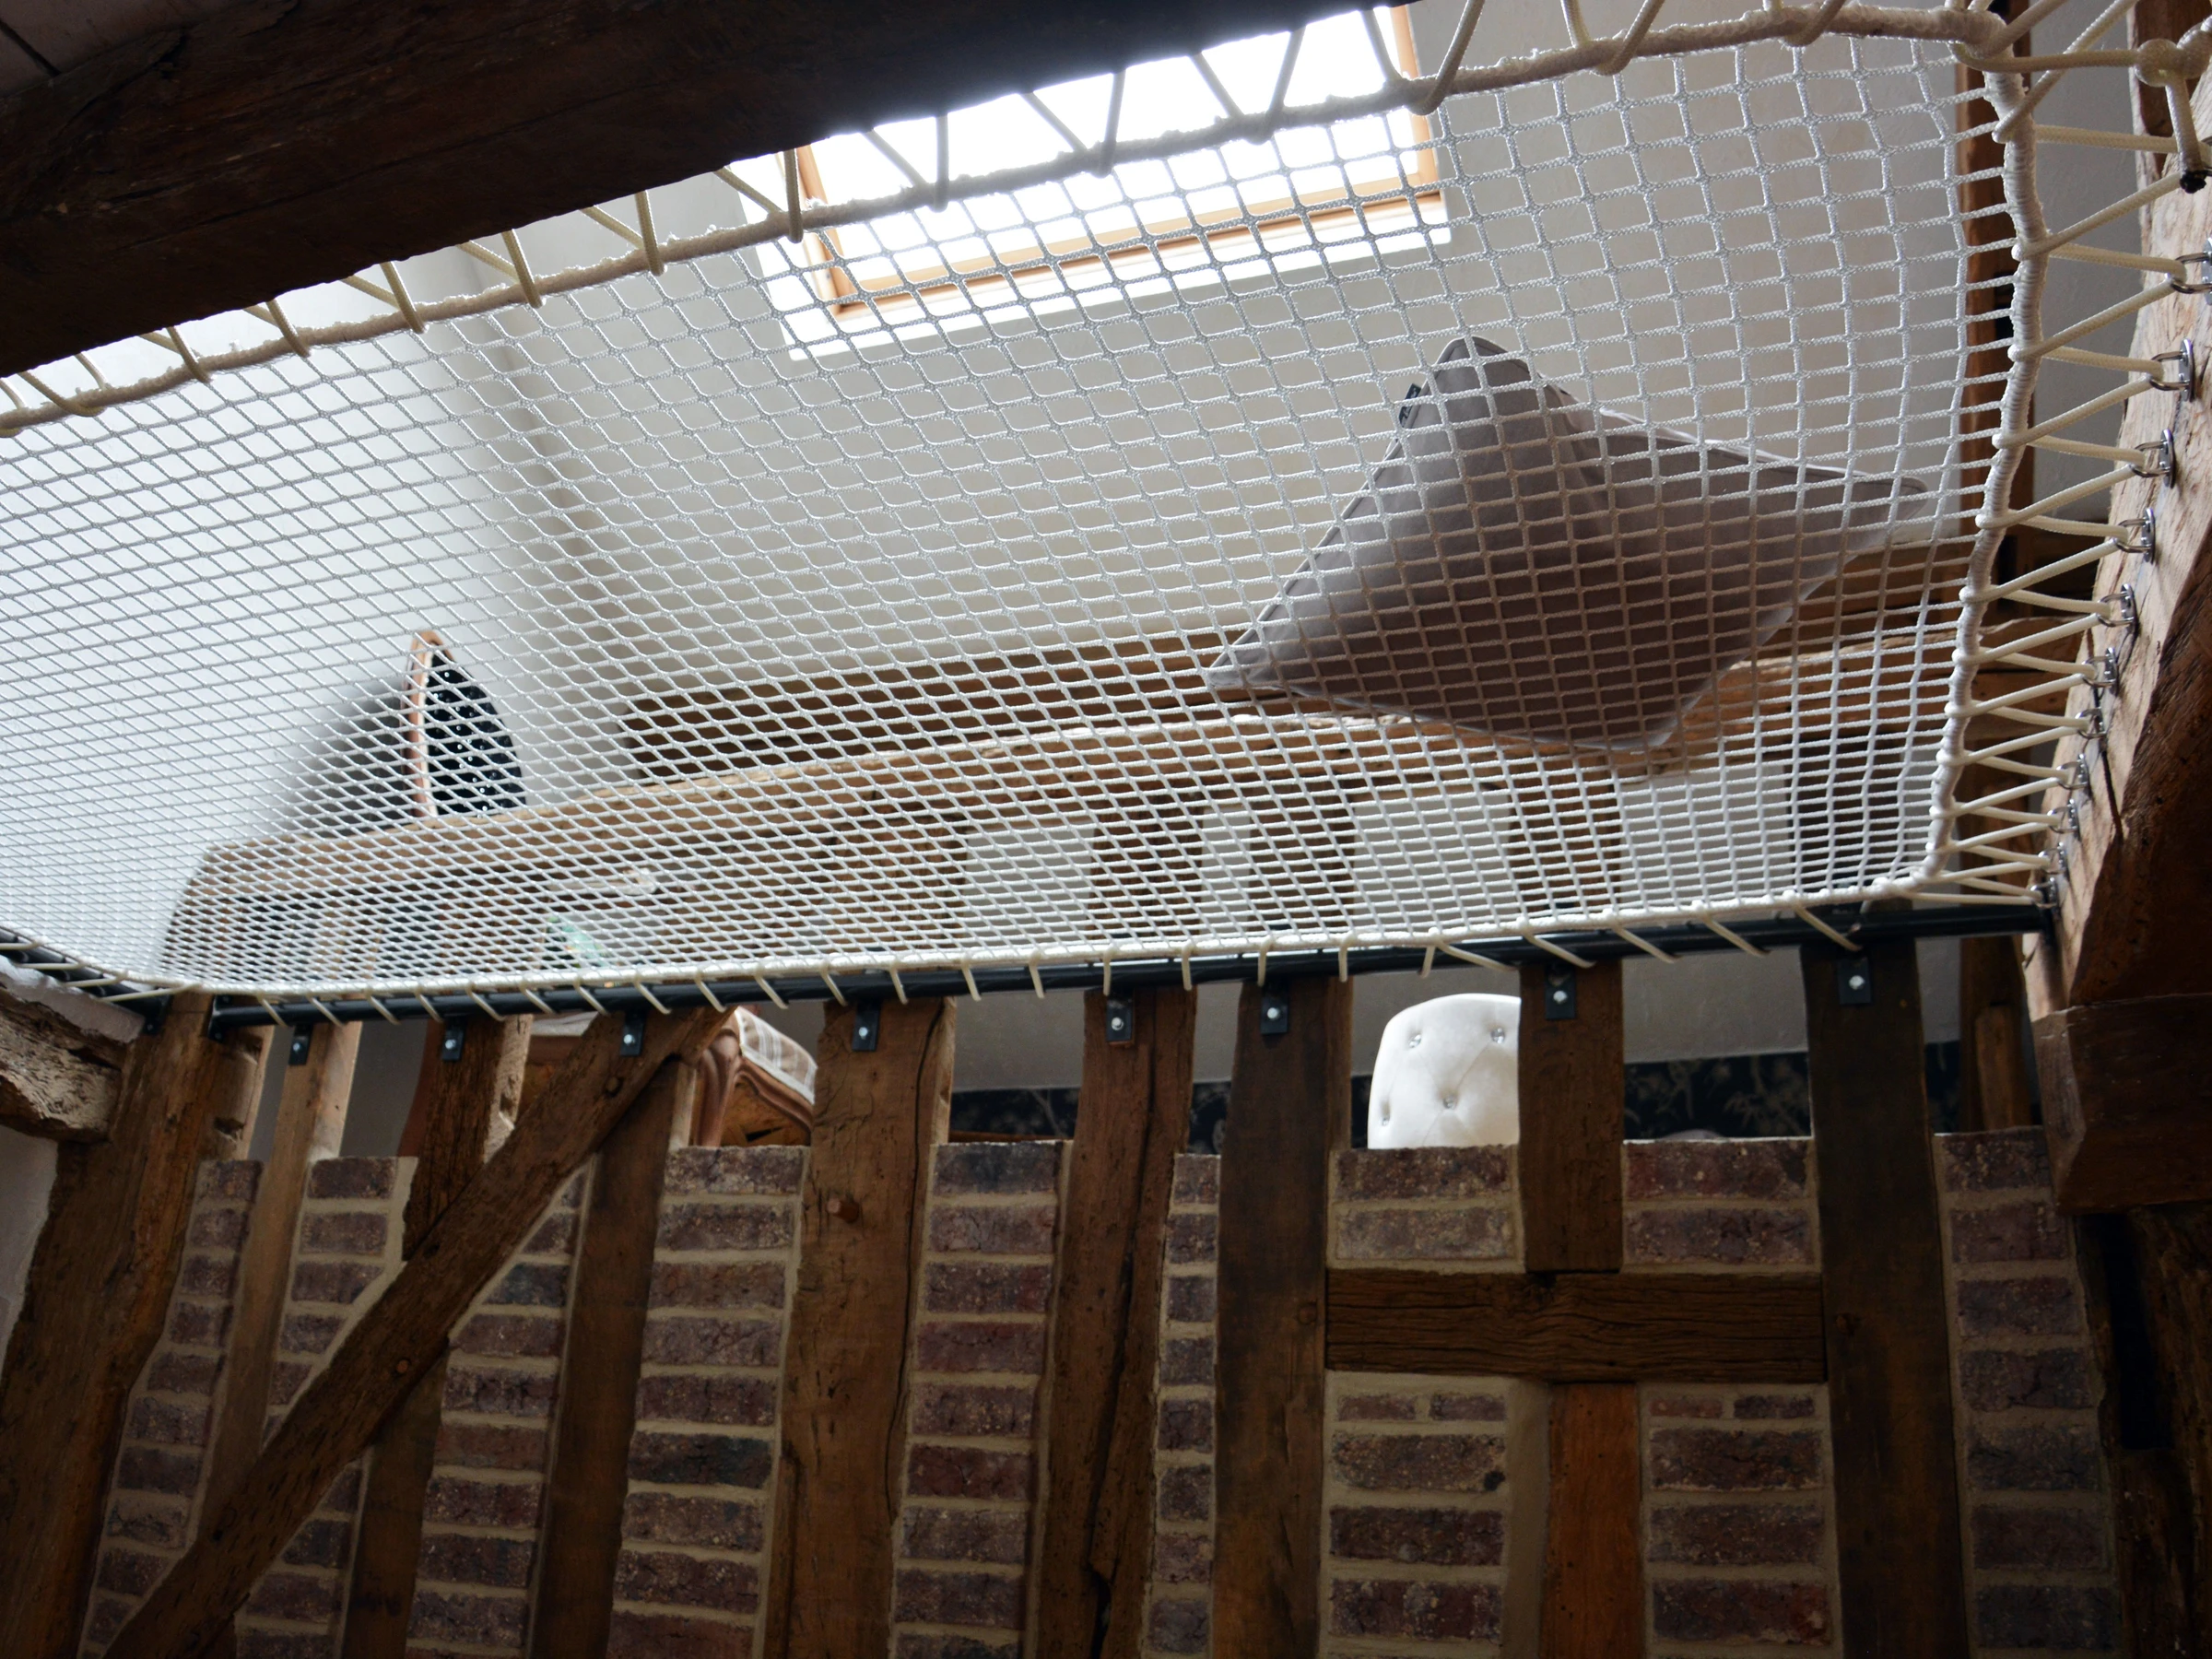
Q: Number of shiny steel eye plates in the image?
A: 11